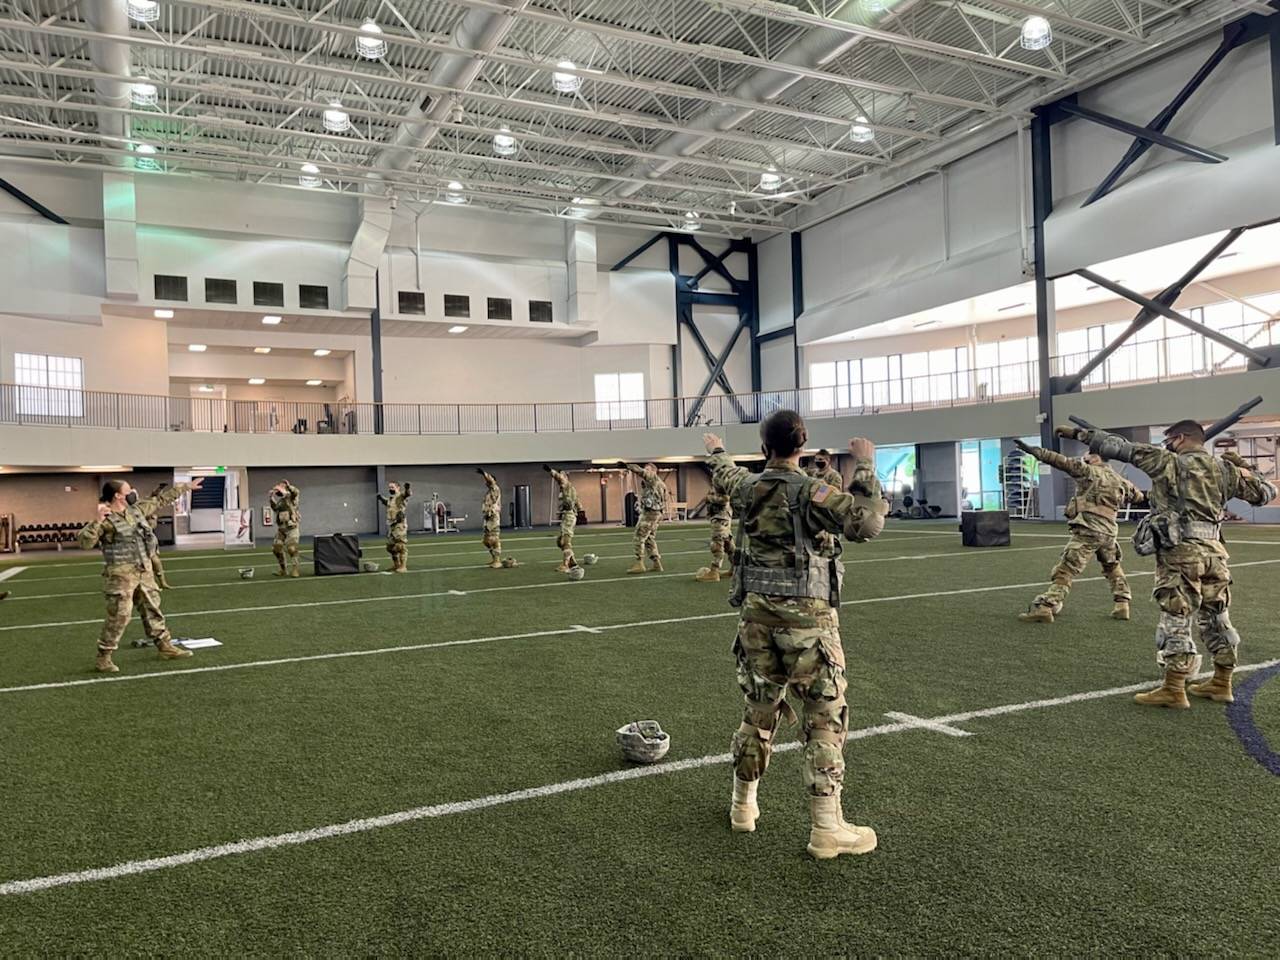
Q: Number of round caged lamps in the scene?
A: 15